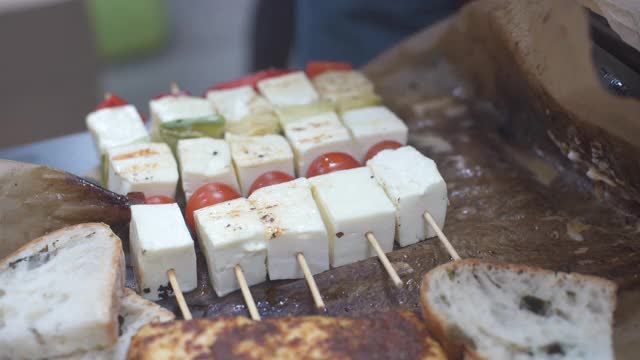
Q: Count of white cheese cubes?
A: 15